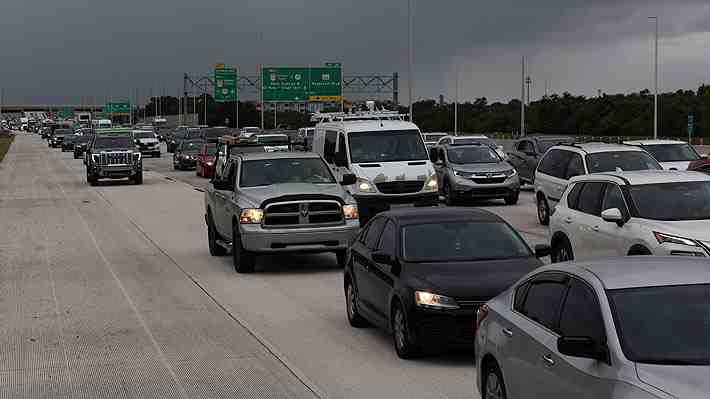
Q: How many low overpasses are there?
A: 1